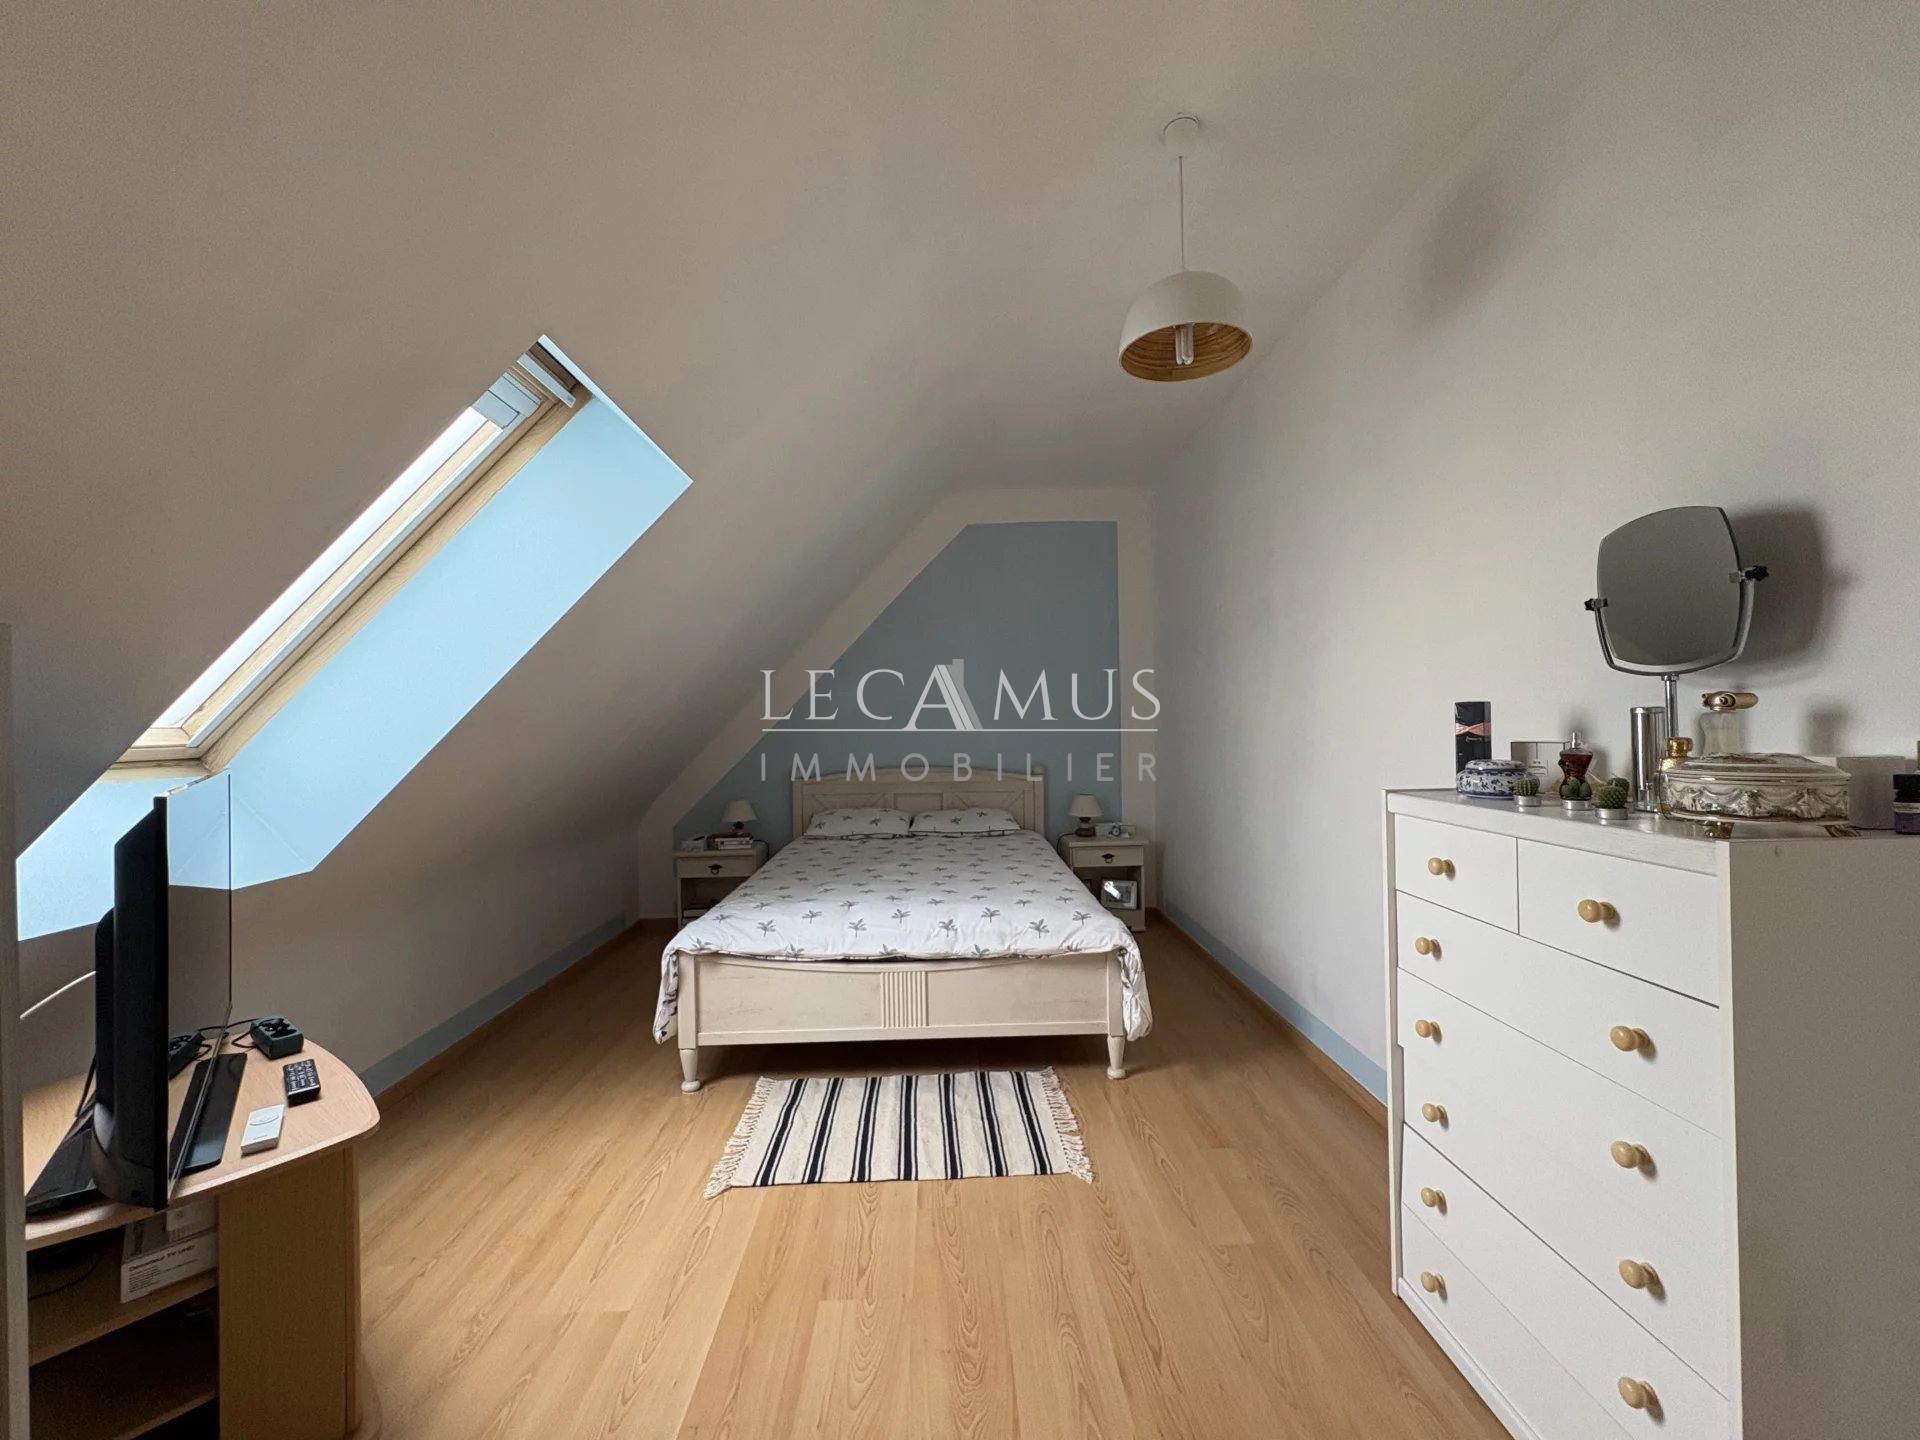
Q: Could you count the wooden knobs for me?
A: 11